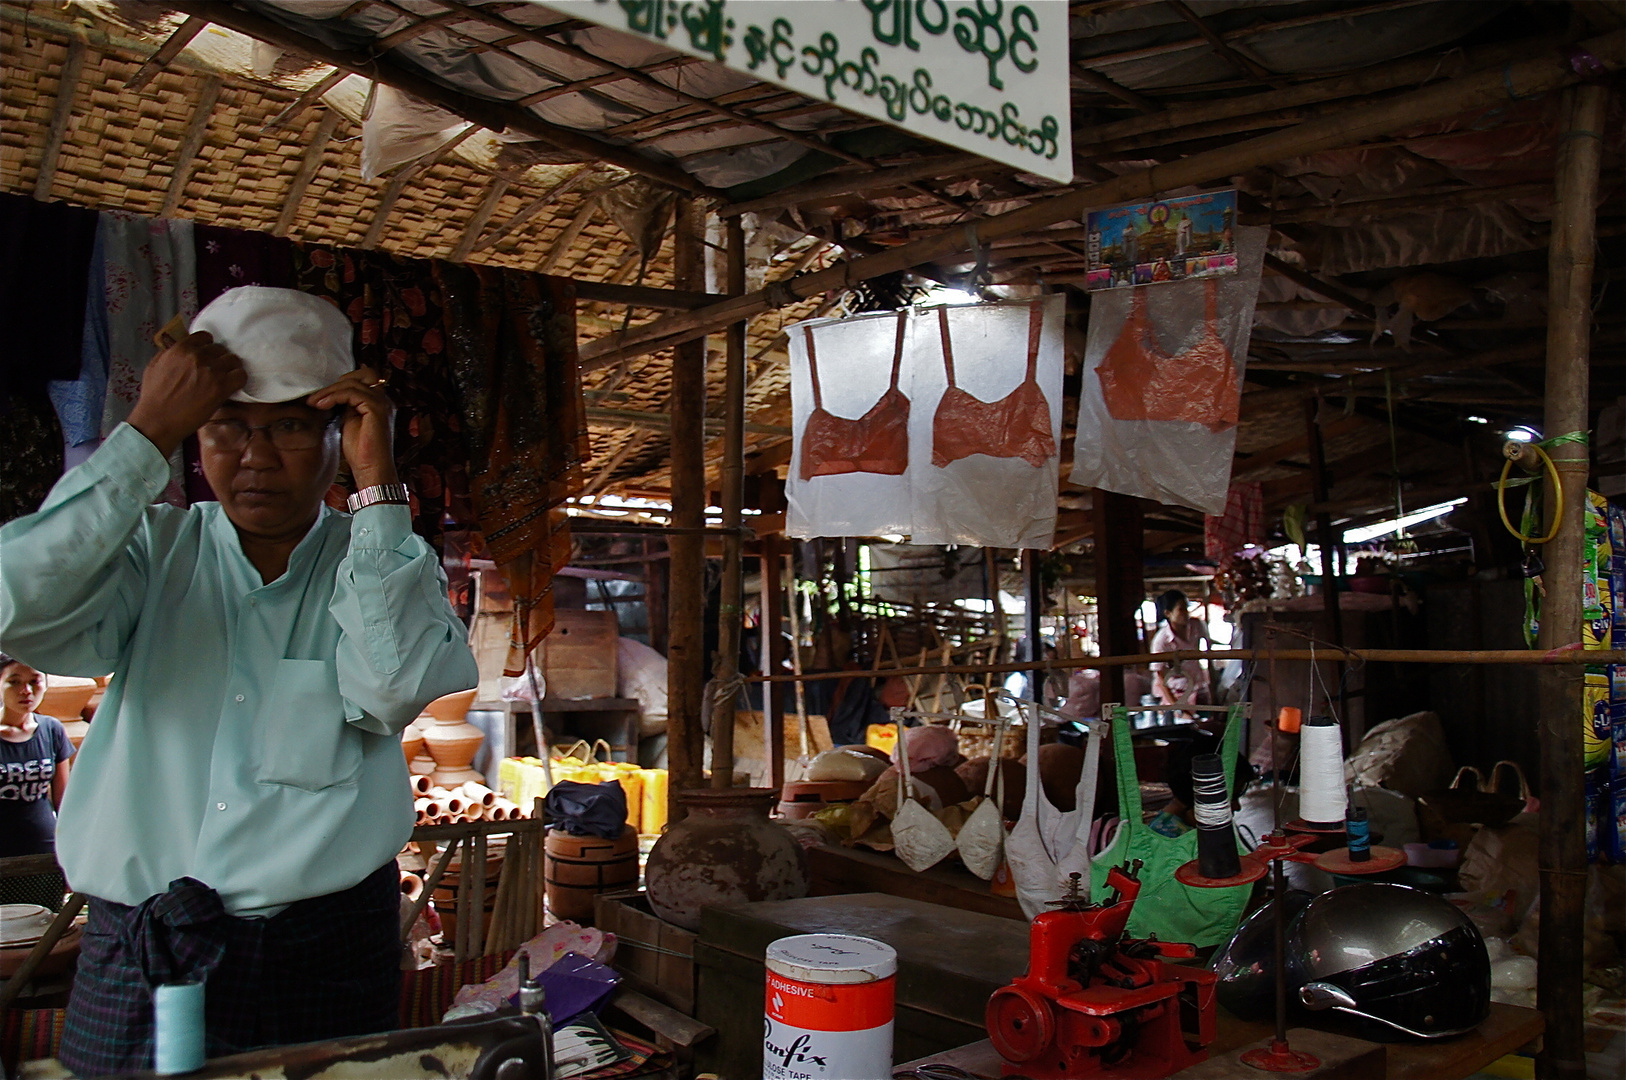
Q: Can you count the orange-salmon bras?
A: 3